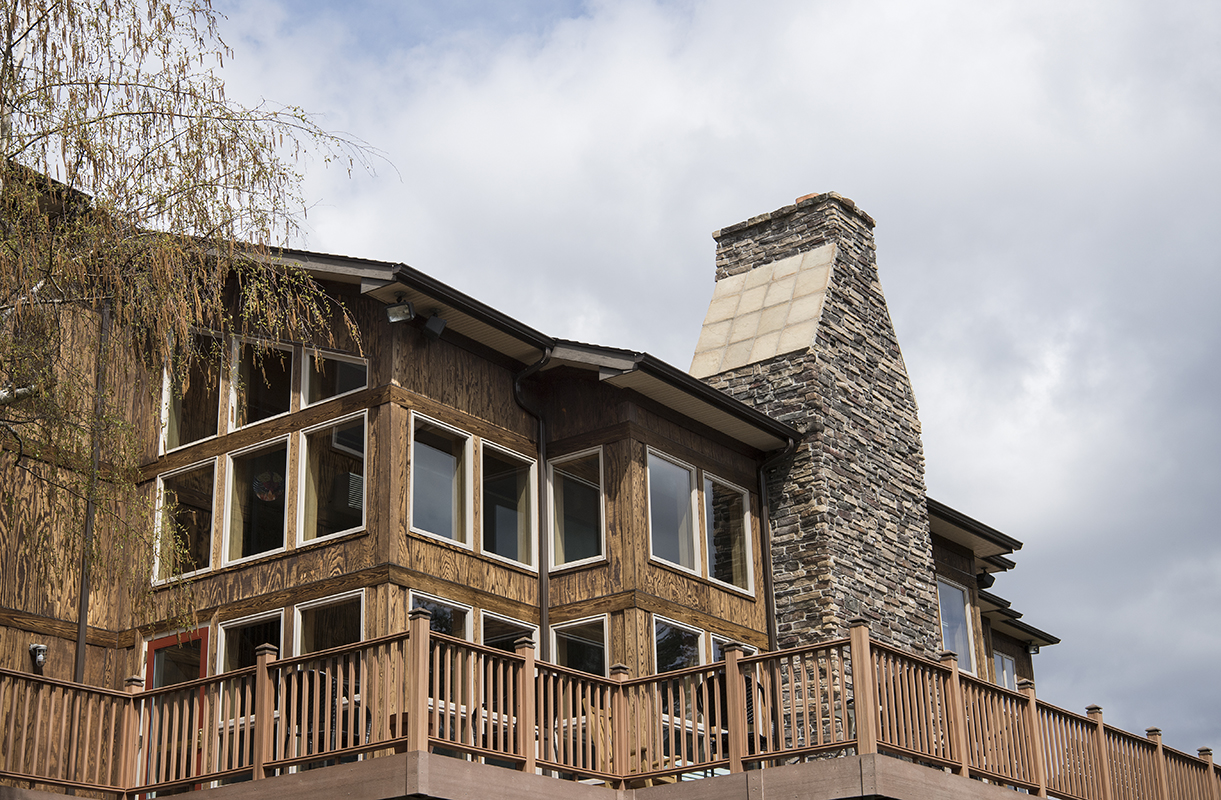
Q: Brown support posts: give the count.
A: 12